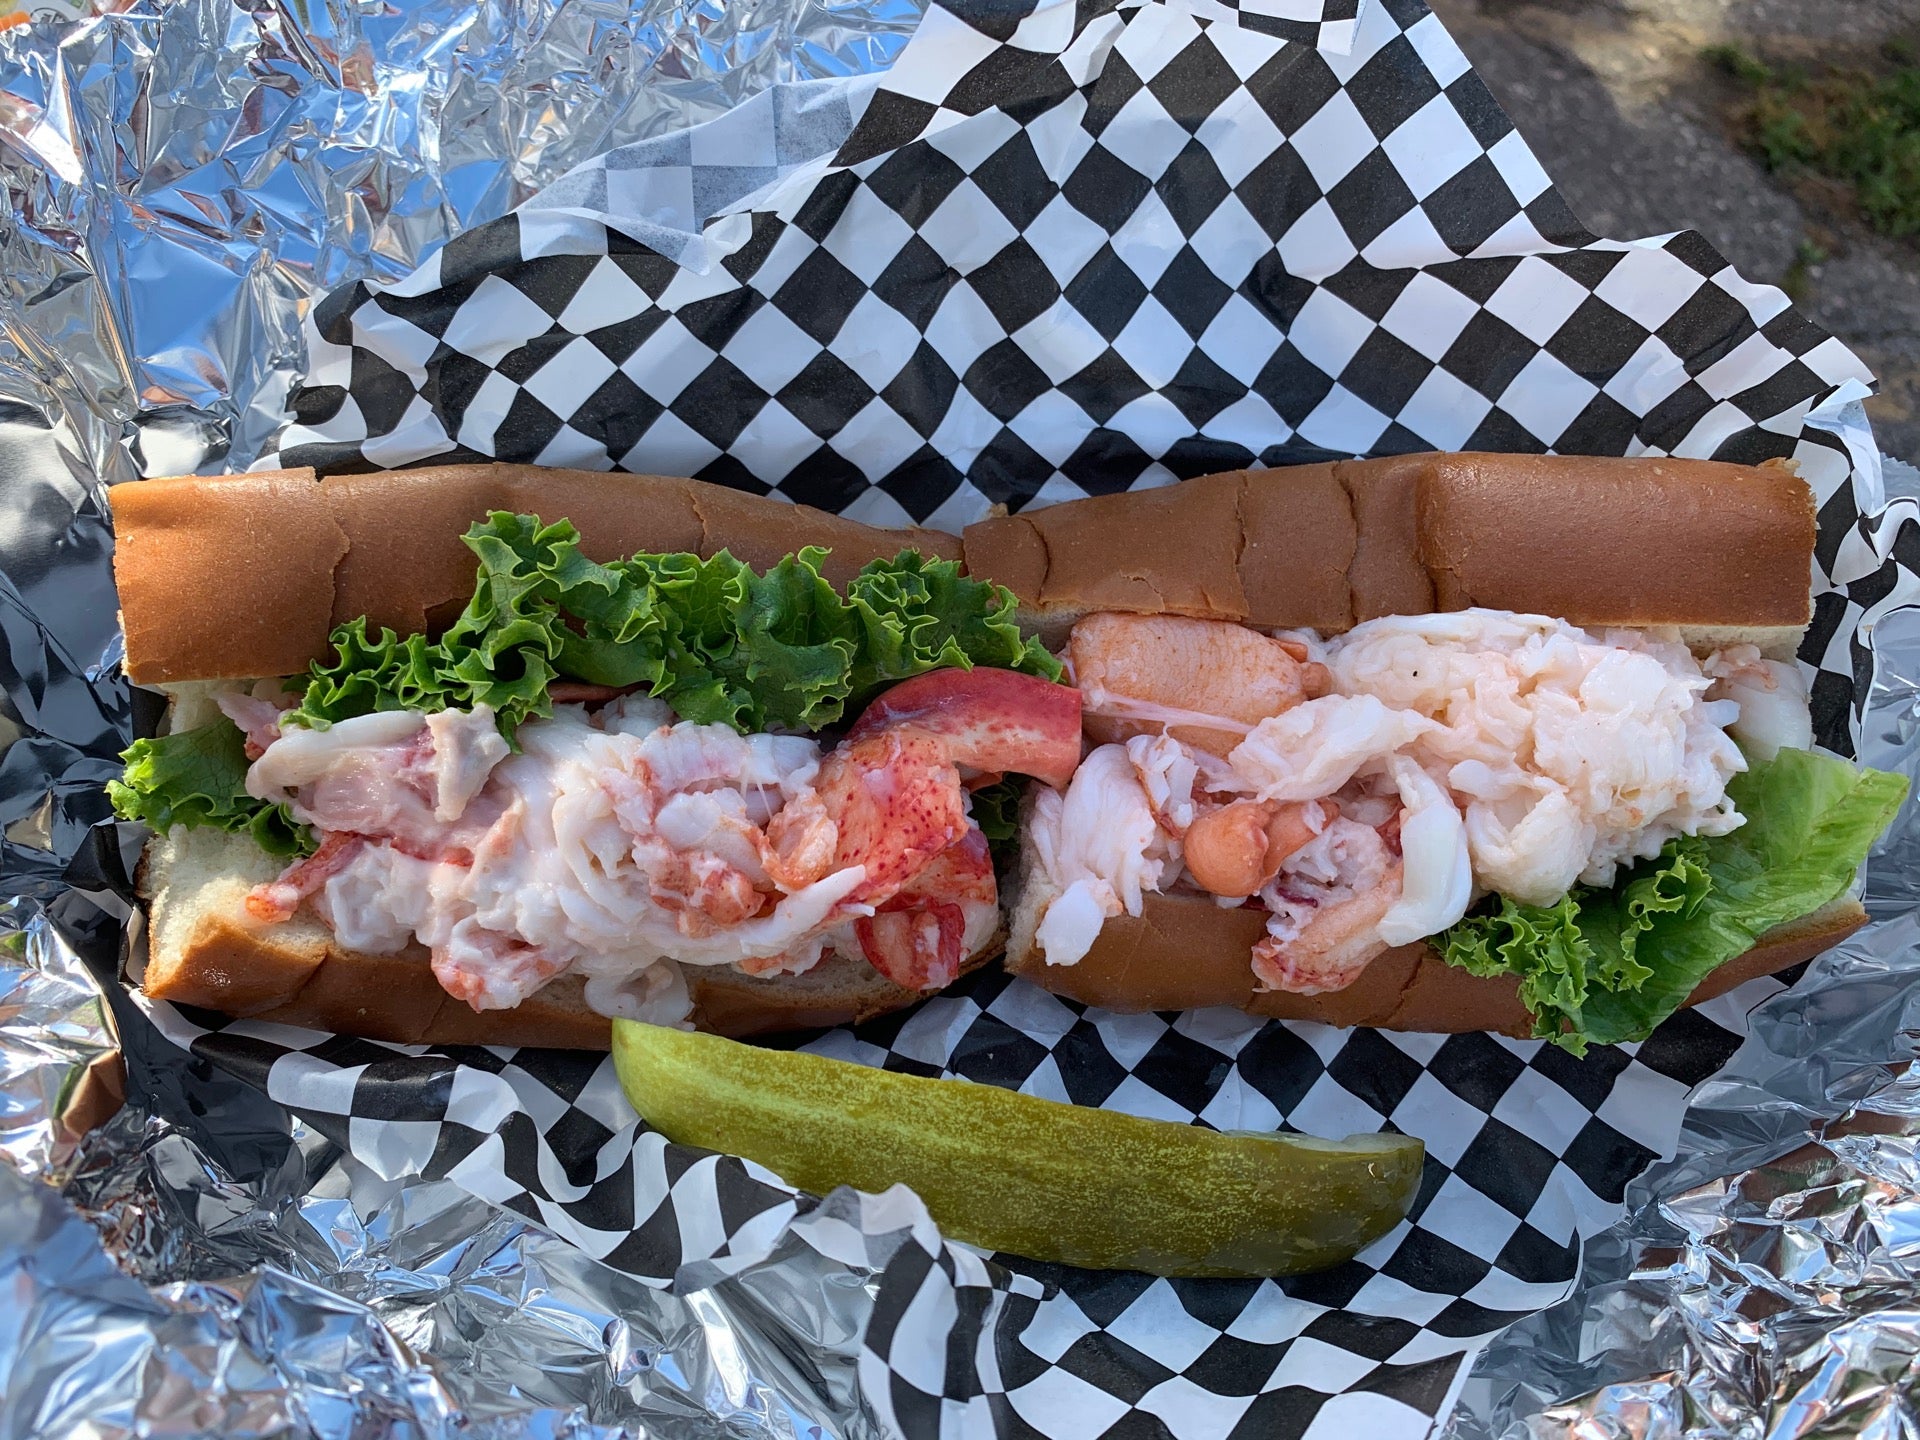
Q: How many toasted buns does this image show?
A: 2